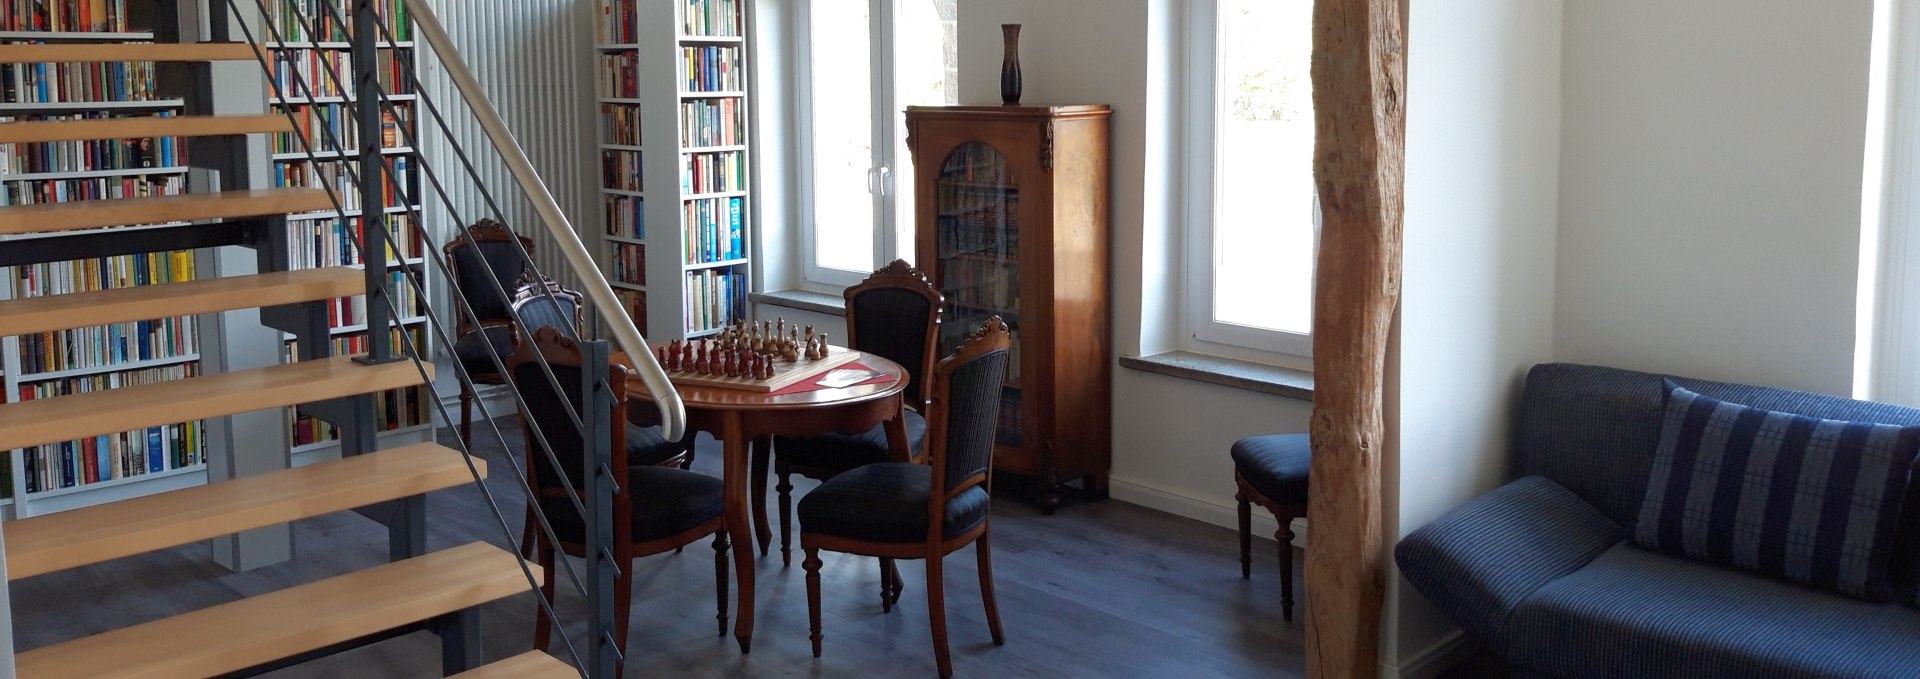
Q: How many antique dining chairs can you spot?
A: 6